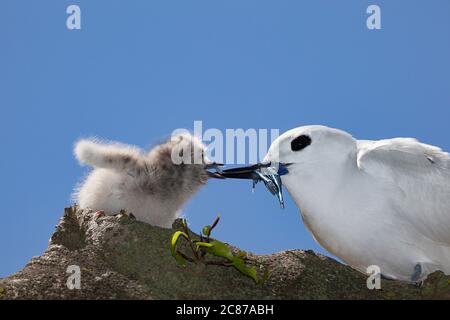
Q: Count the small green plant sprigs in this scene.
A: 1